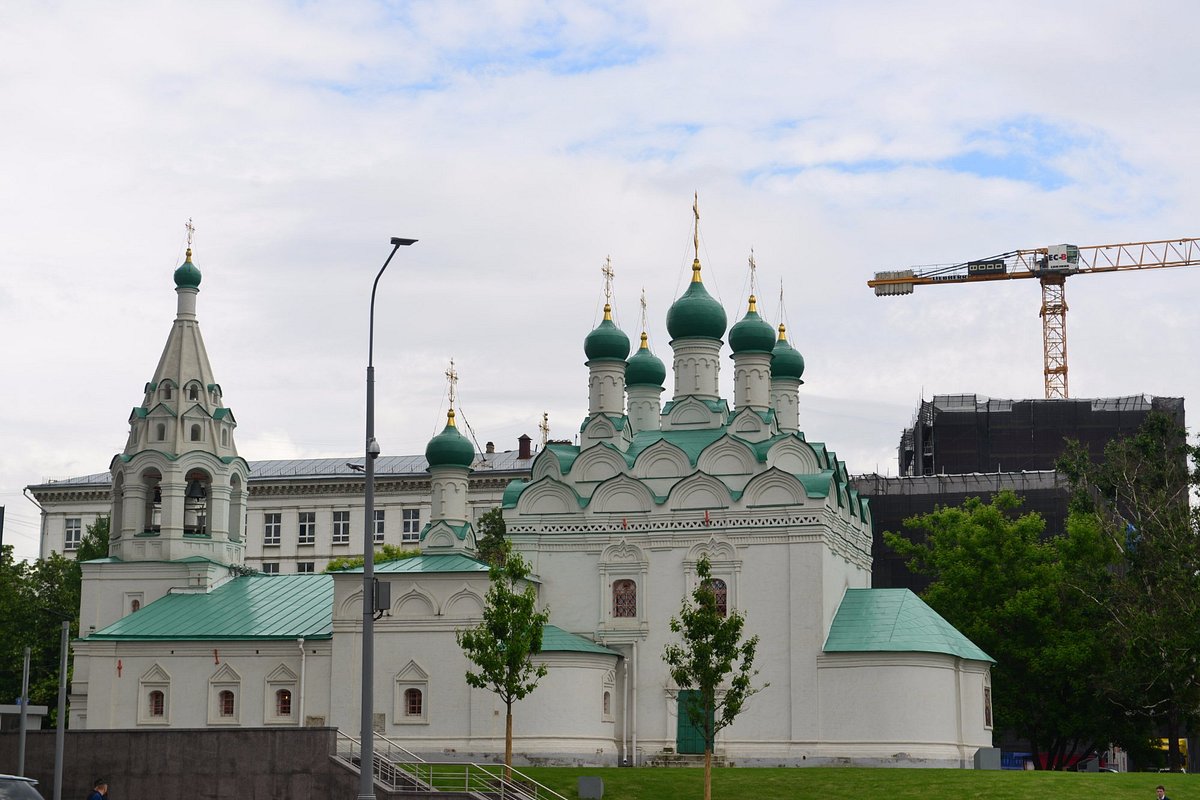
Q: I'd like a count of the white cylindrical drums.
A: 7